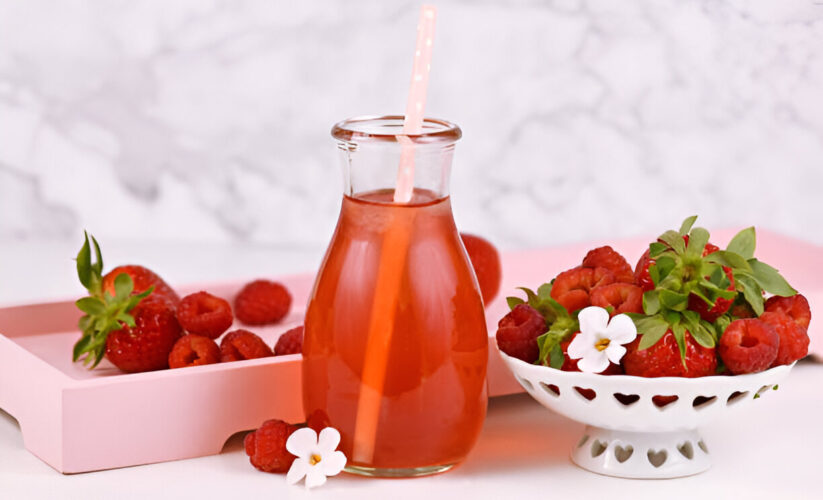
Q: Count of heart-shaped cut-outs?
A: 14